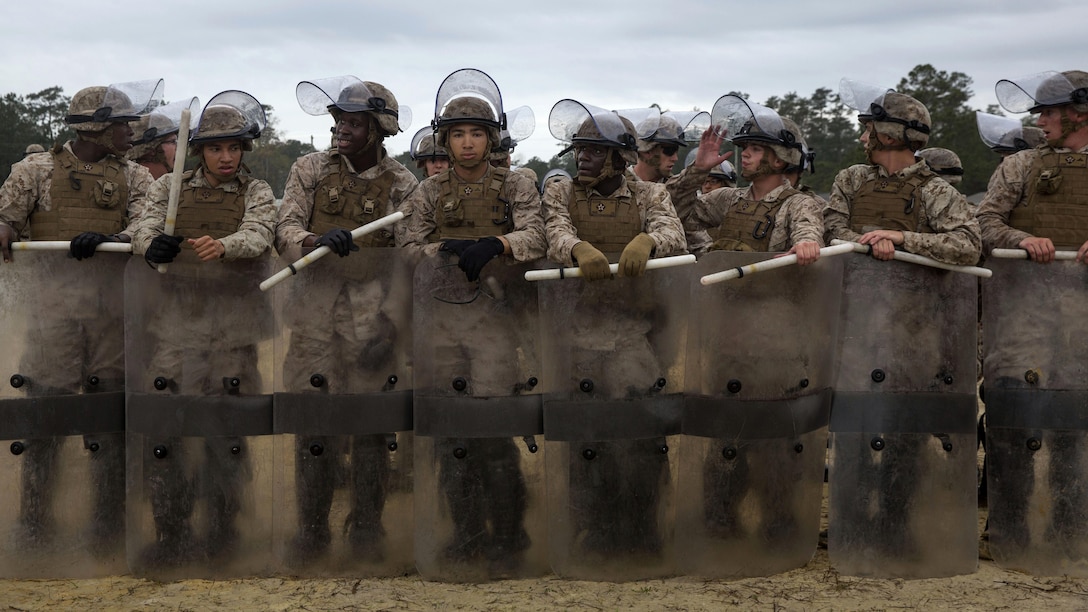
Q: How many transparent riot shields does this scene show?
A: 8